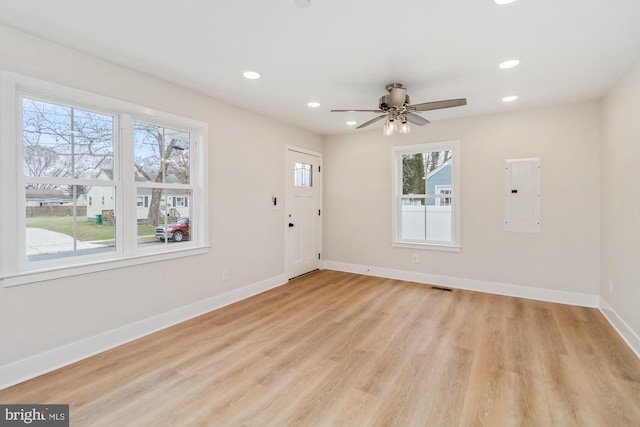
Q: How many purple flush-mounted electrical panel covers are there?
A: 0